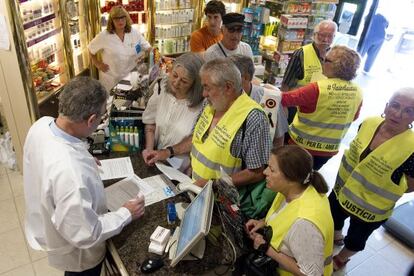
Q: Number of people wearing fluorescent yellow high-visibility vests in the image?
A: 5